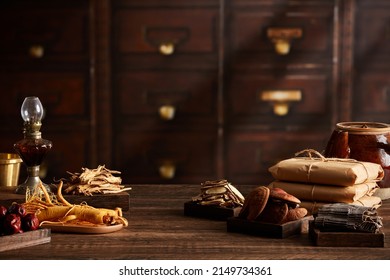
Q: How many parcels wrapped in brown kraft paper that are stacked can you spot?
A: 3